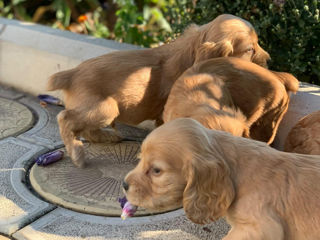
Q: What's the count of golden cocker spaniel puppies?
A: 4